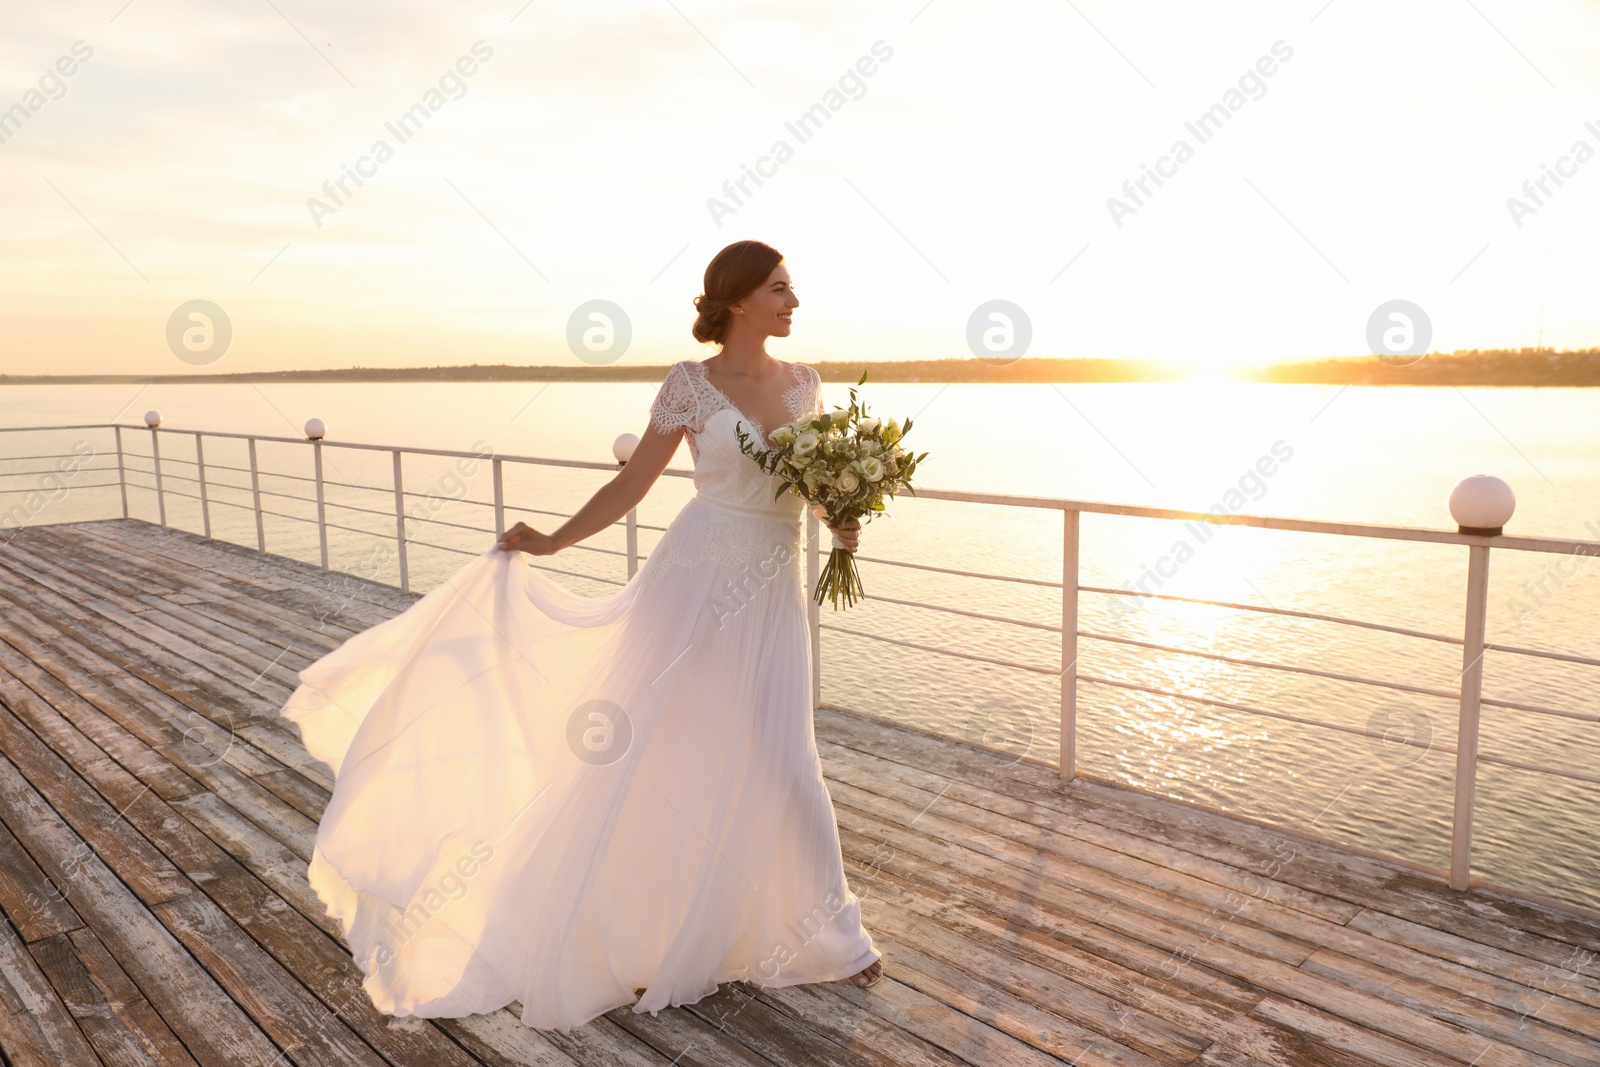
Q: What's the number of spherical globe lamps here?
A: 4